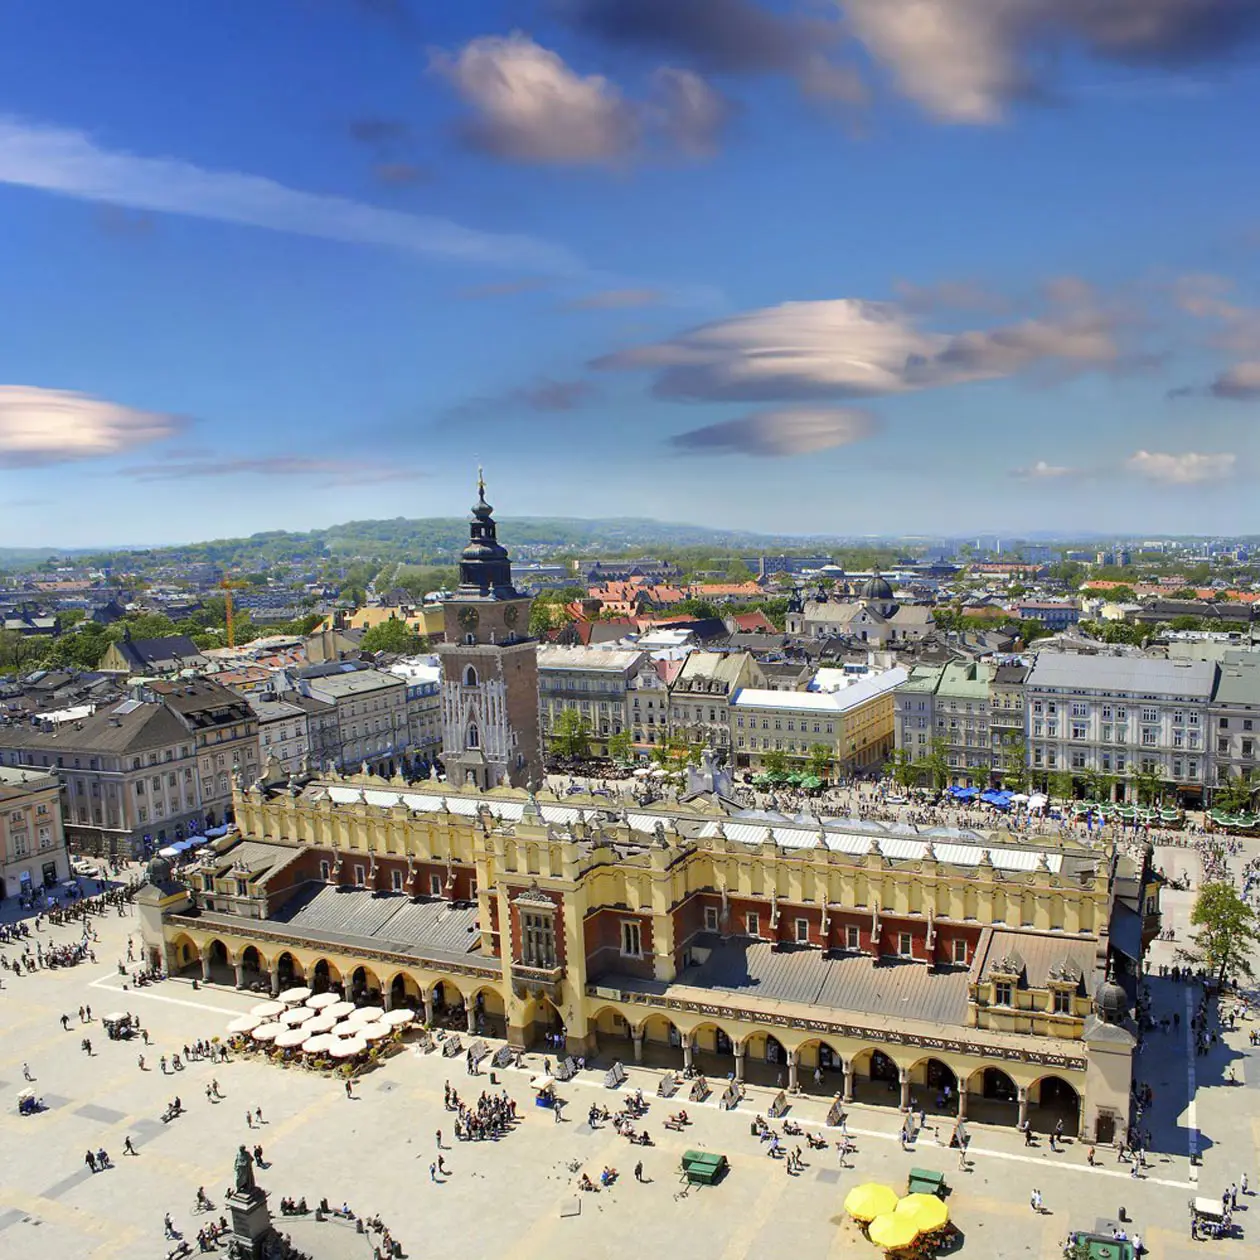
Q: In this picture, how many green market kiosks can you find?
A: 2